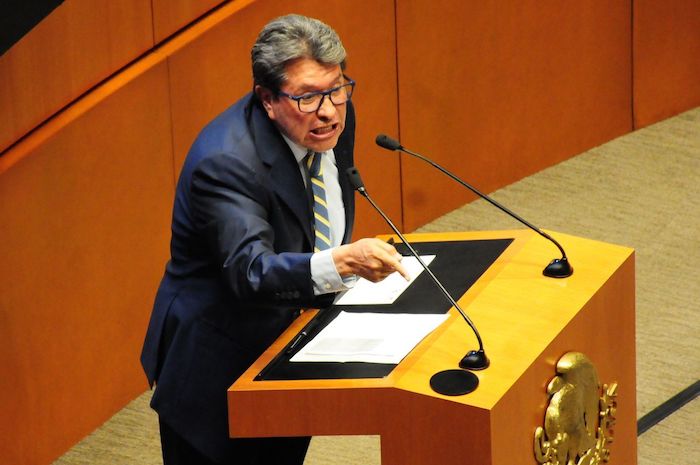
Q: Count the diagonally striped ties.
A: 1